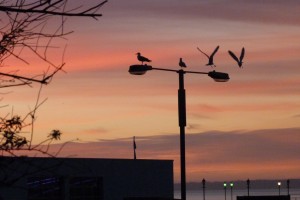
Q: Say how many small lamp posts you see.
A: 6